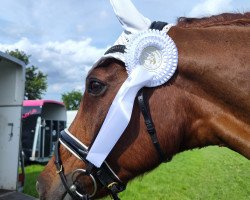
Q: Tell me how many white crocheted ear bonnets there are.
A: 1